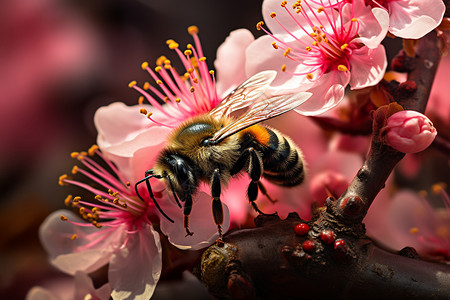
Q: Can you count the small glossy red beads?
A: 4